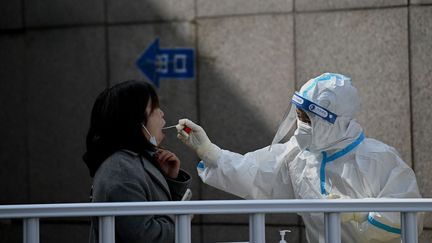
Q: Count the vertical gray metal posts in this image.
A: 6